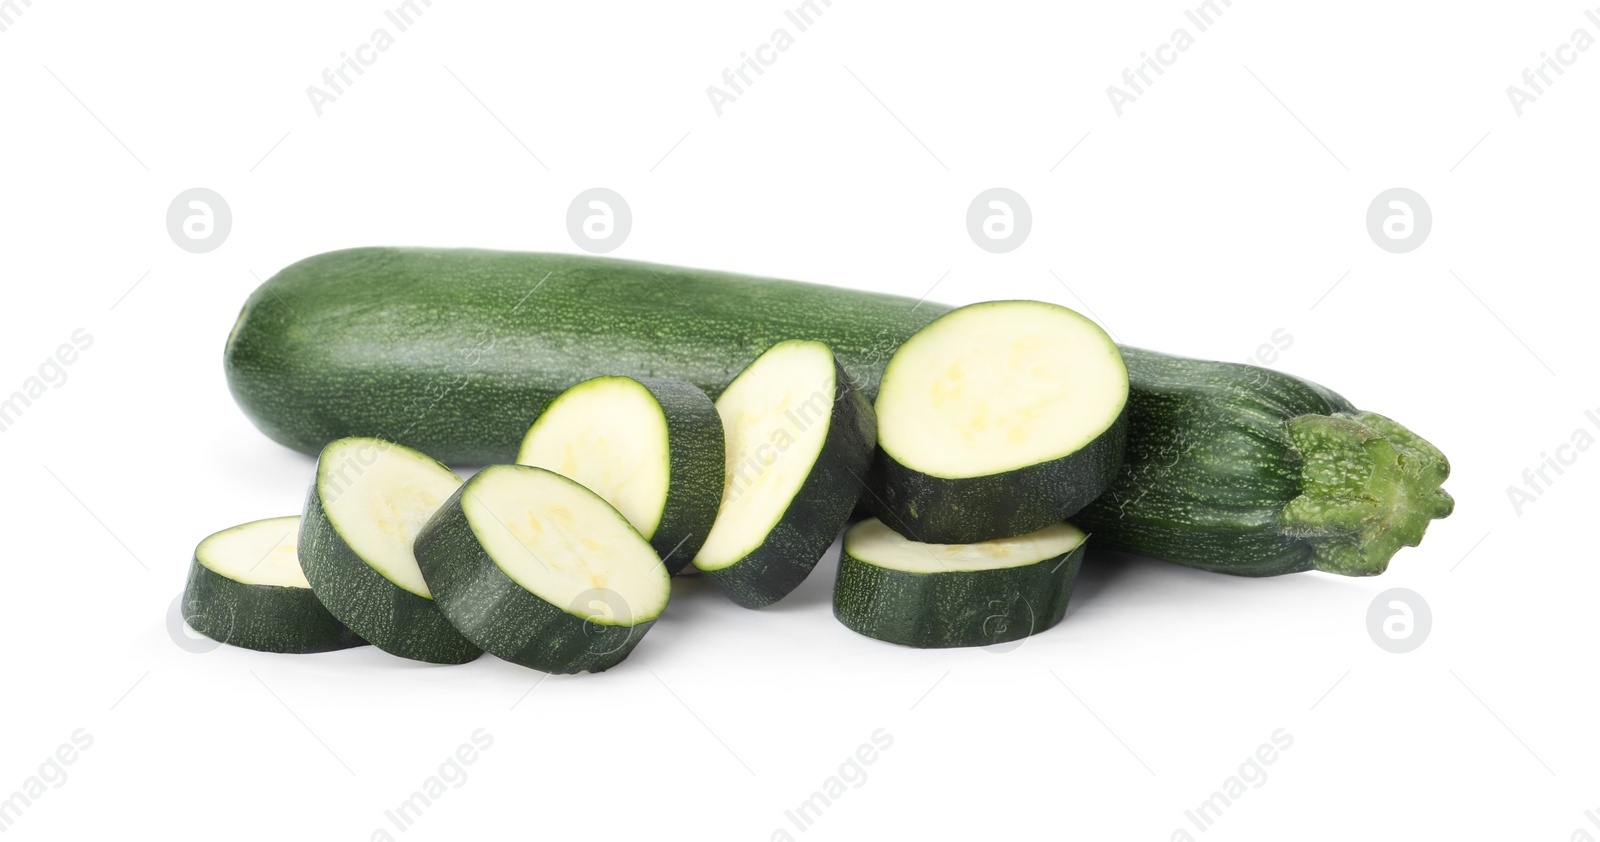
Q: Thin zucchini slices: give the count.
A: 7